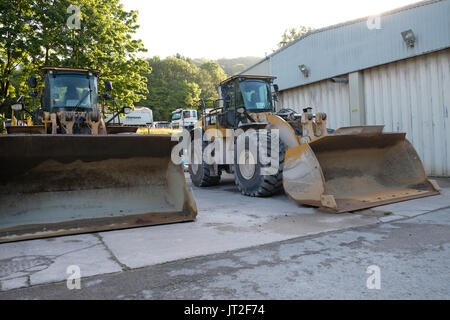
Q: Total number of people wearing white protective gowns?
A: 0